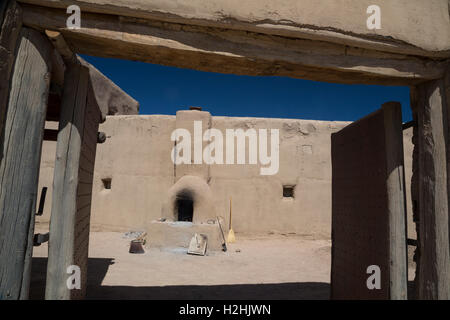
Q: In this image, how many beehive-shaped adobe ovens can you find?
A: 1